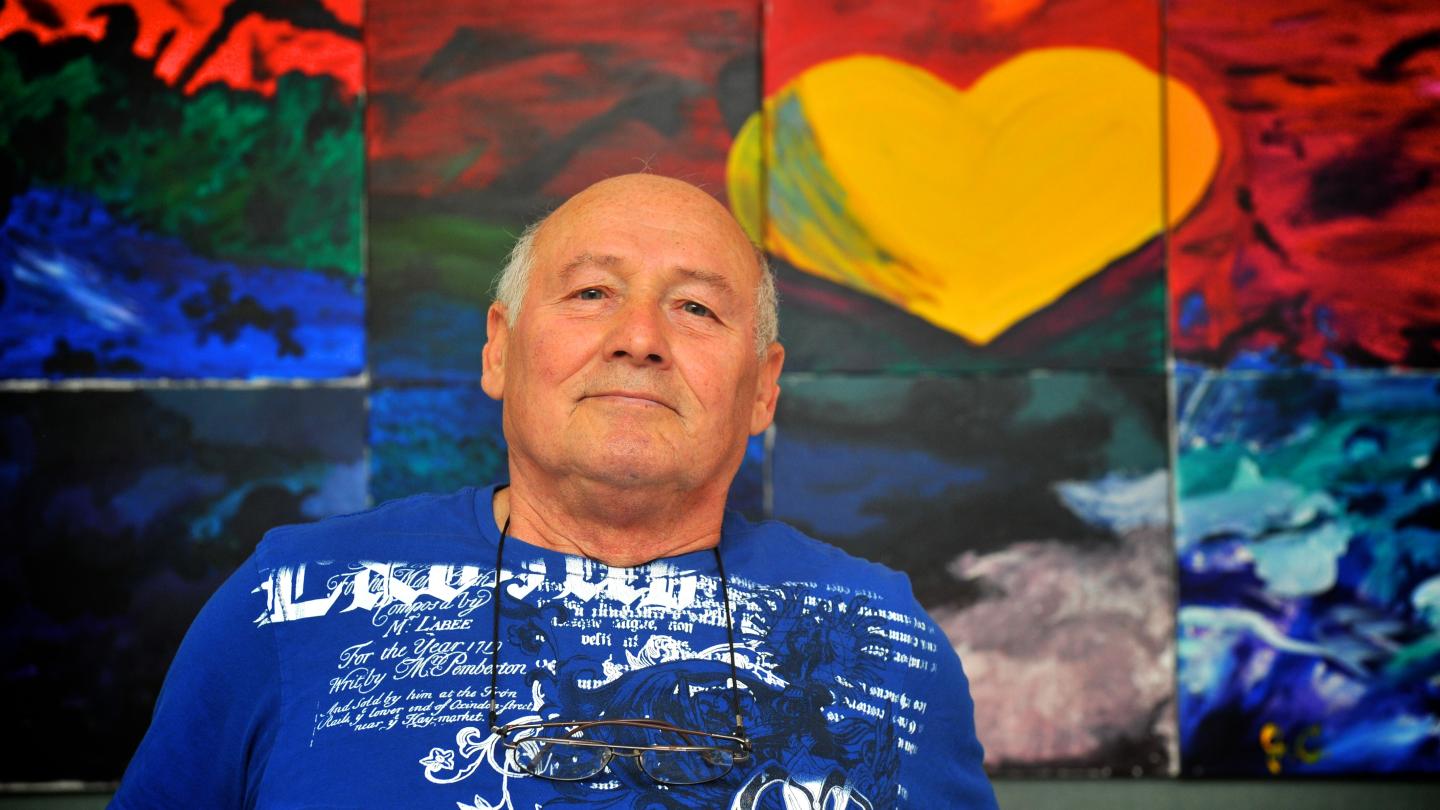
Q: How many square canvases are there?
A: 8